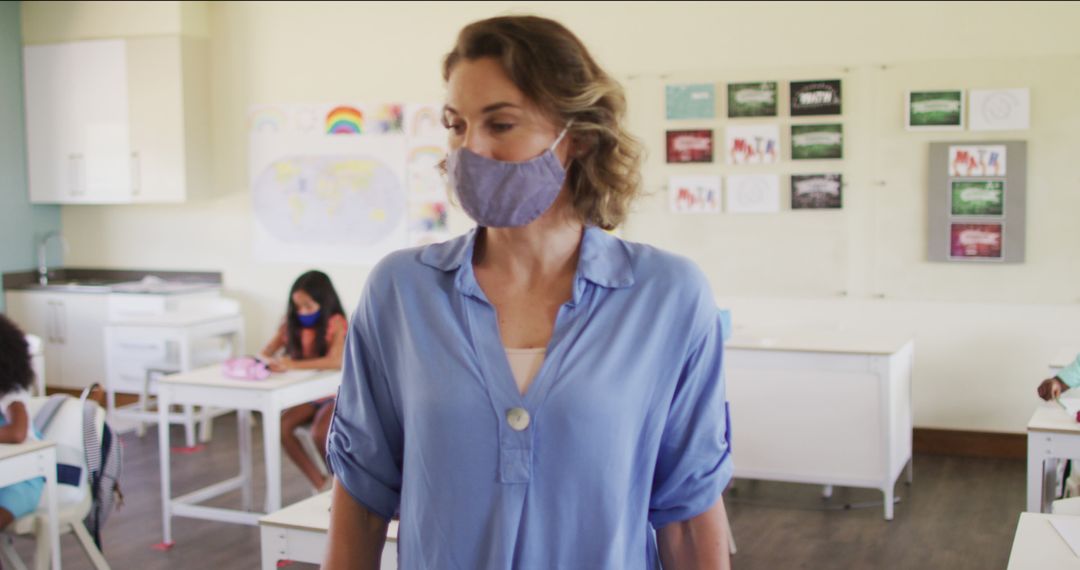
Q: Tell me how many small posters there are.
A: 14